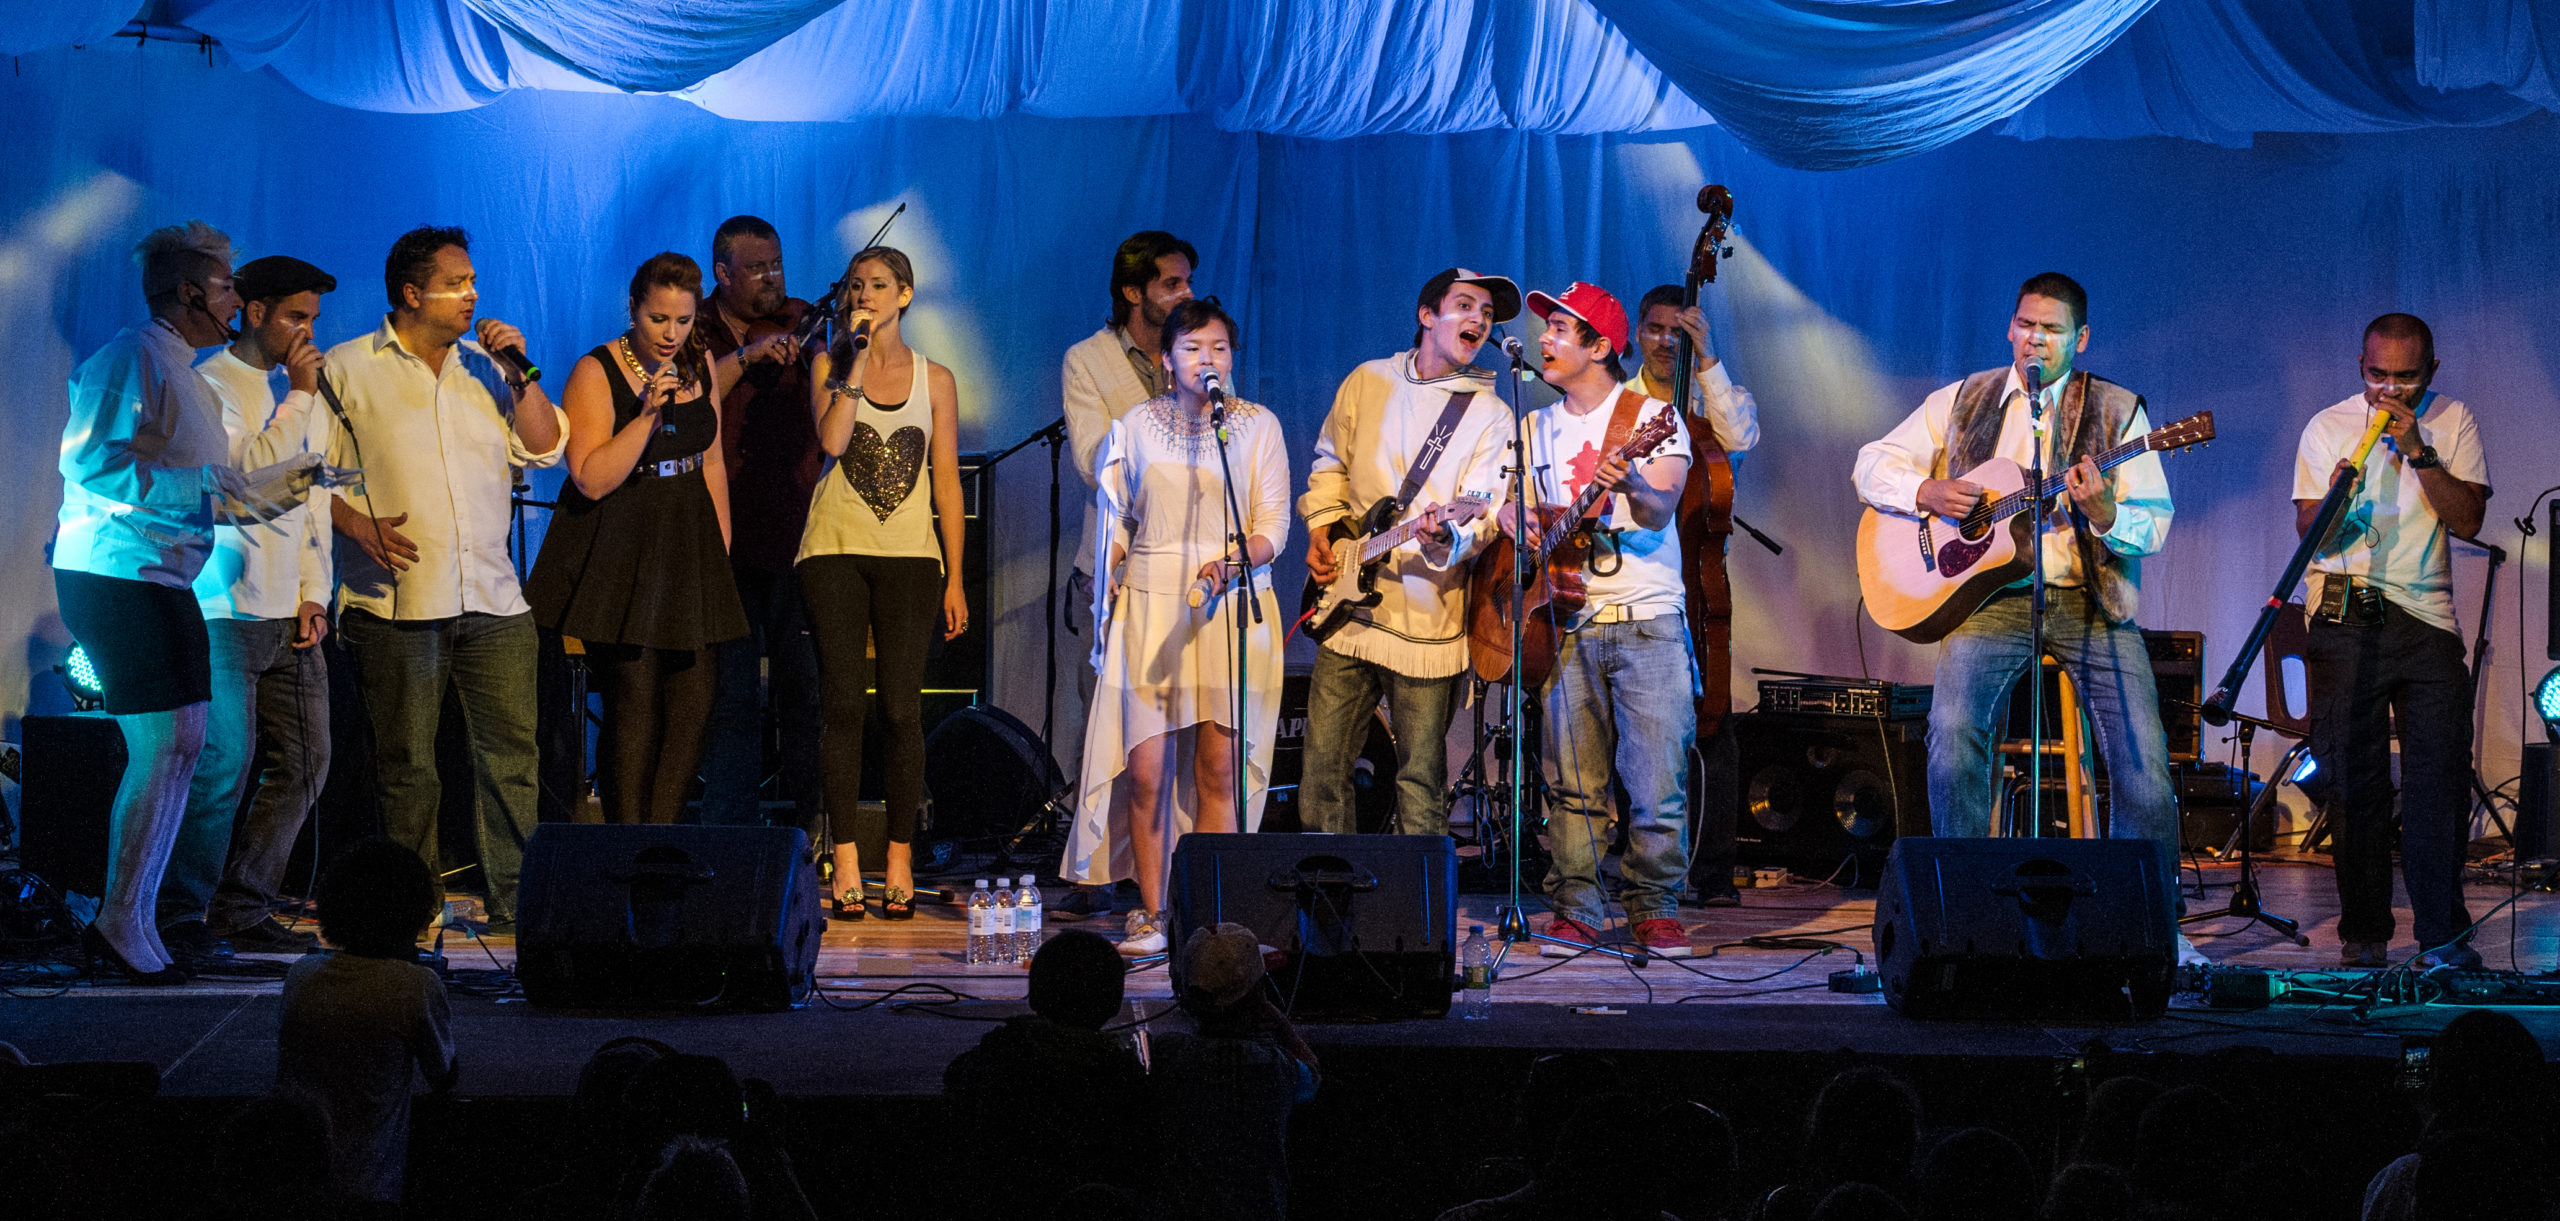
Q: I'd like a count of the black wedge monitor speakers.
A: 3